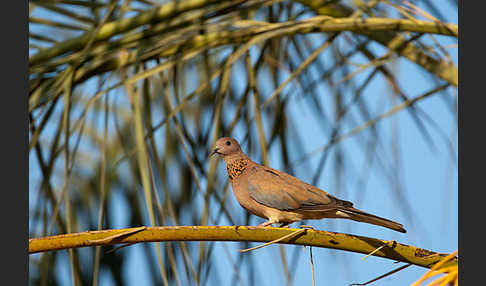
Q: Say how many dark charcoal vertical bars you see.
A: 2